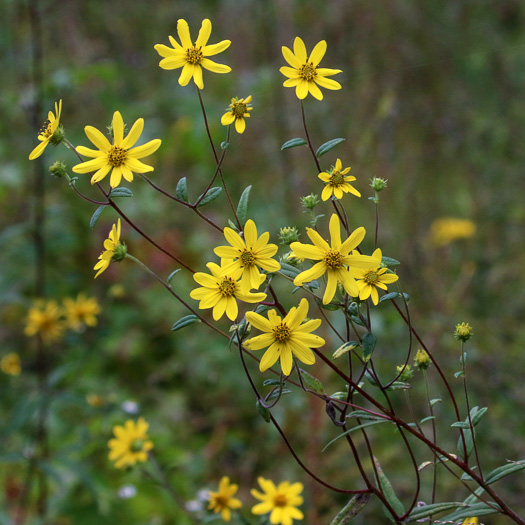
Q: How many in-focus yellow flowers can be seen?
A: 12